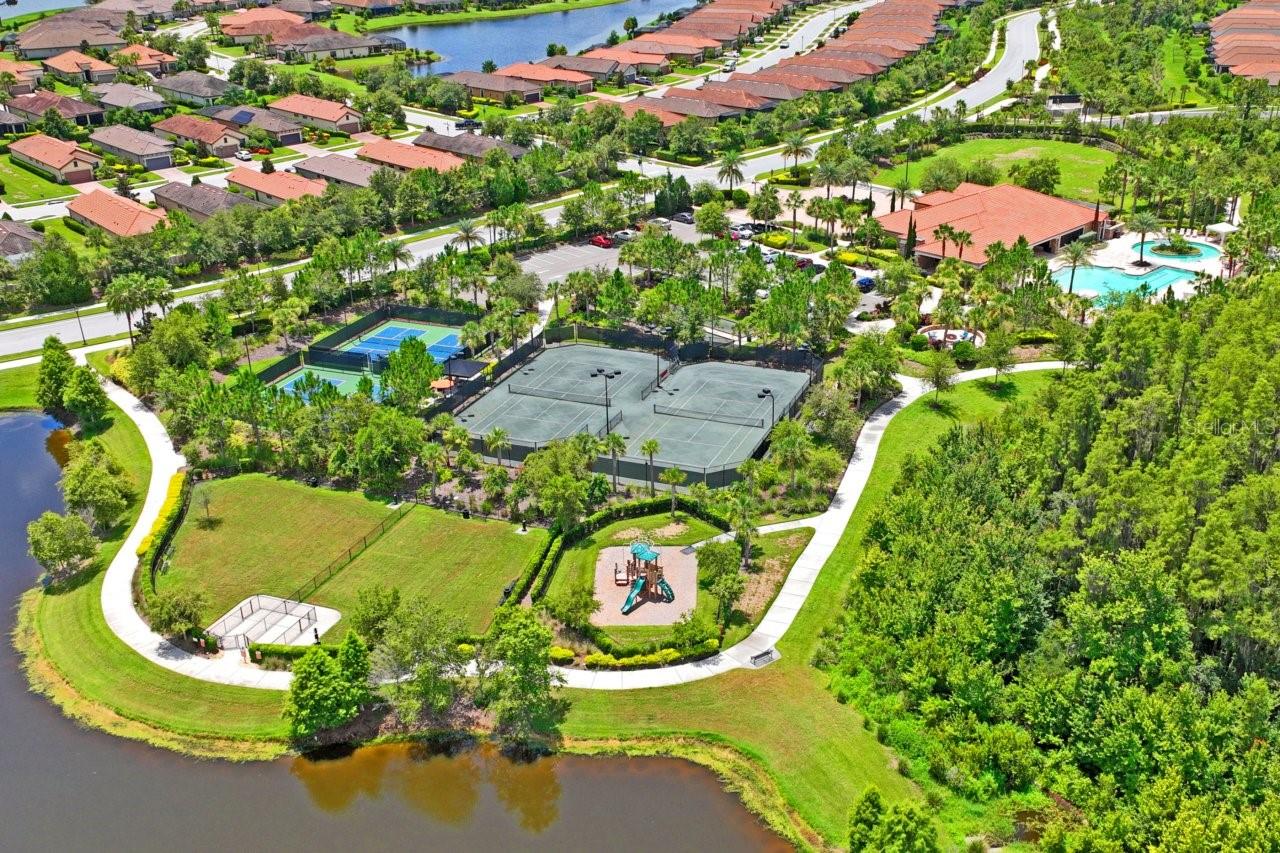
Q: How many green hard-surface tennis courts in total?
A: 2